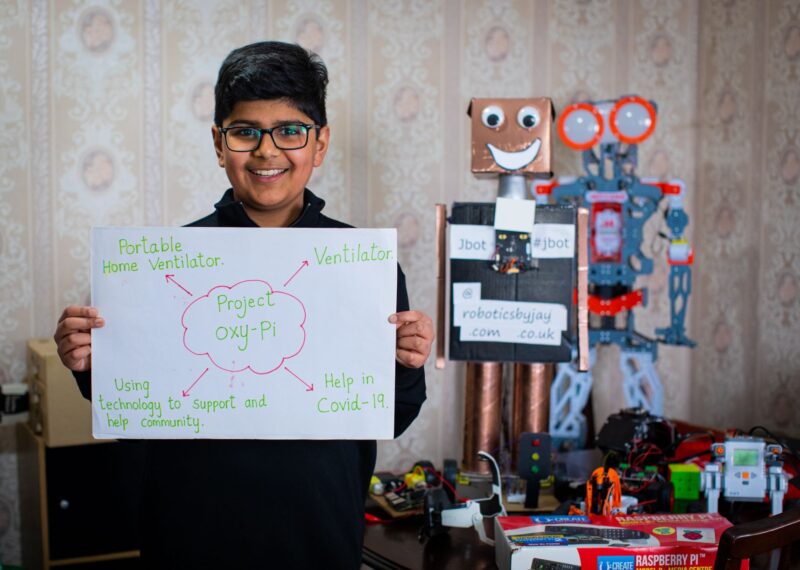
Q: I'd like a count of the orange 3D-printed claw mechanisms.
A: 1